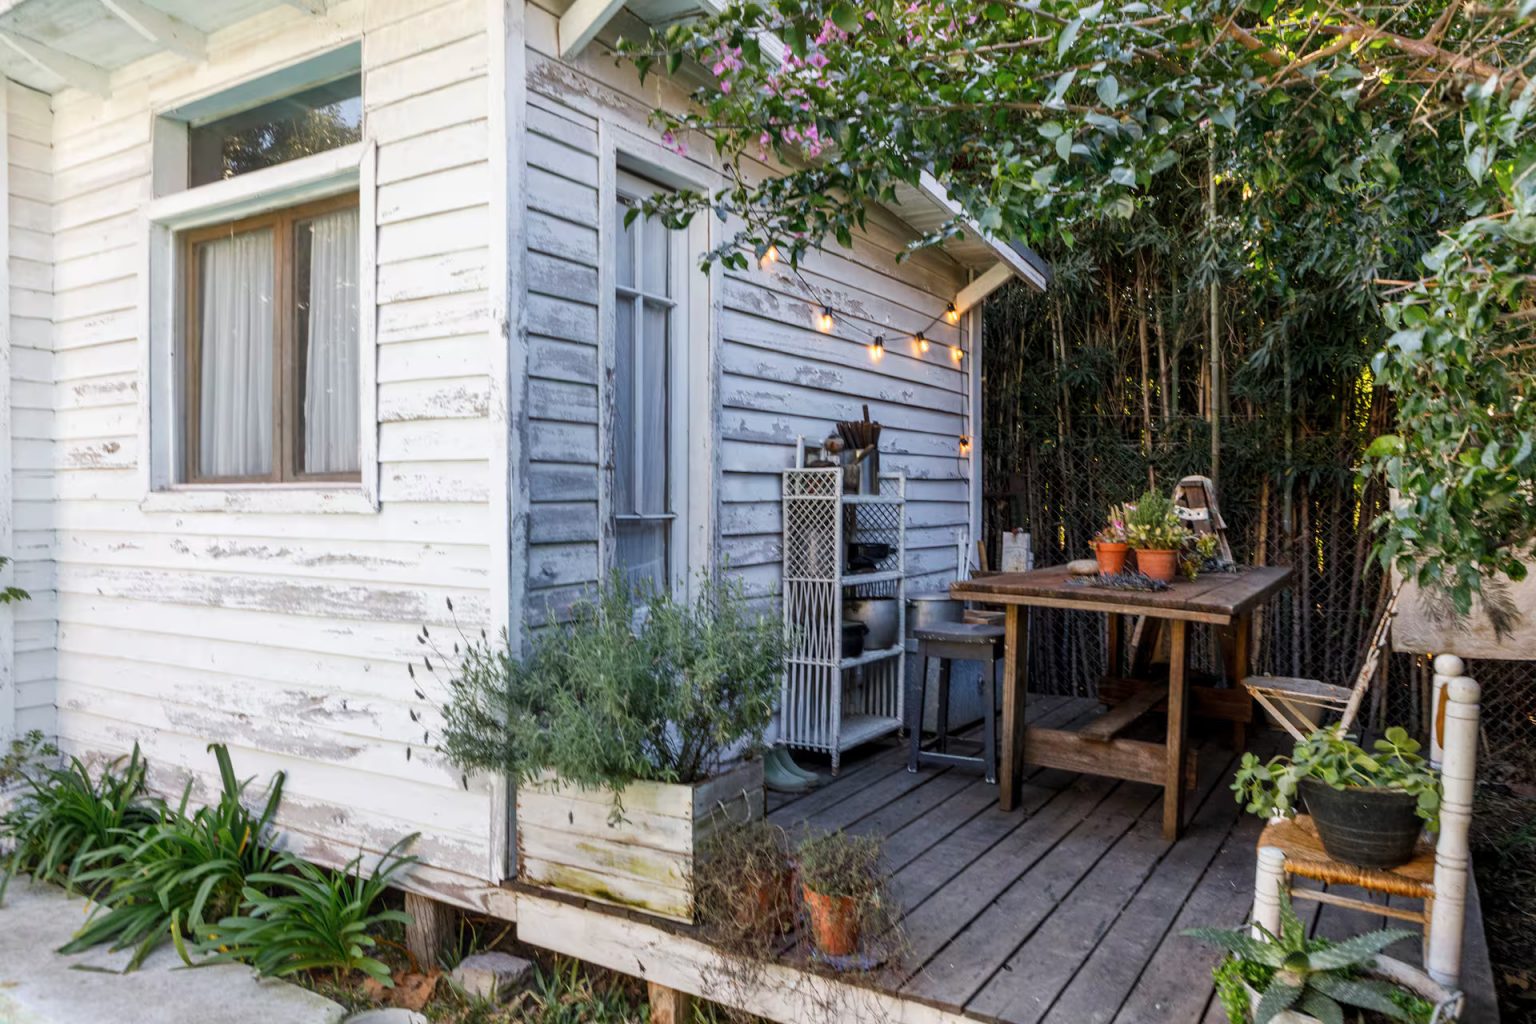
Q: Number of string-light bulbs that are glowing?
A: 7